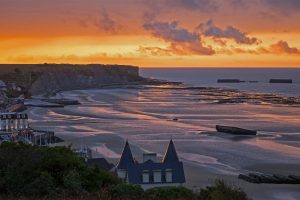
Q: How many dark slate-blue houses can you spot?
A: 1